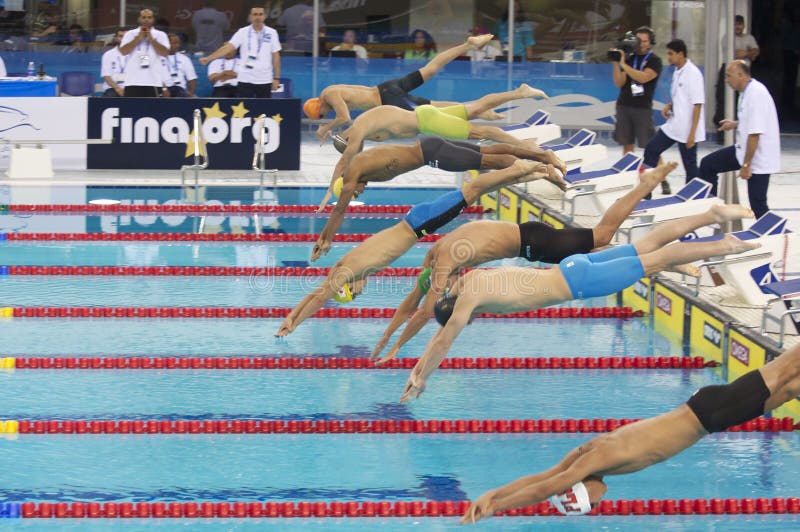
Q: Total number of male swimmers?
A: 7